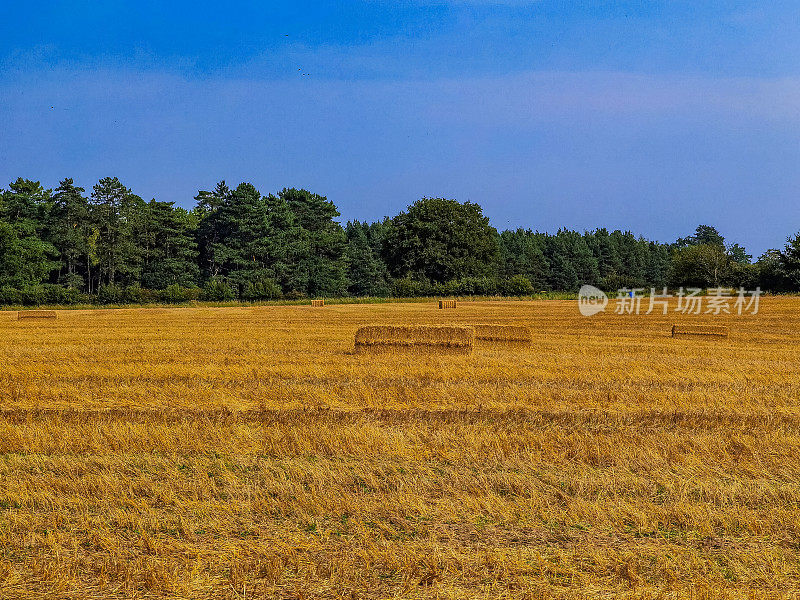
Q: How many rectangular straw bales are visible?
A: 6